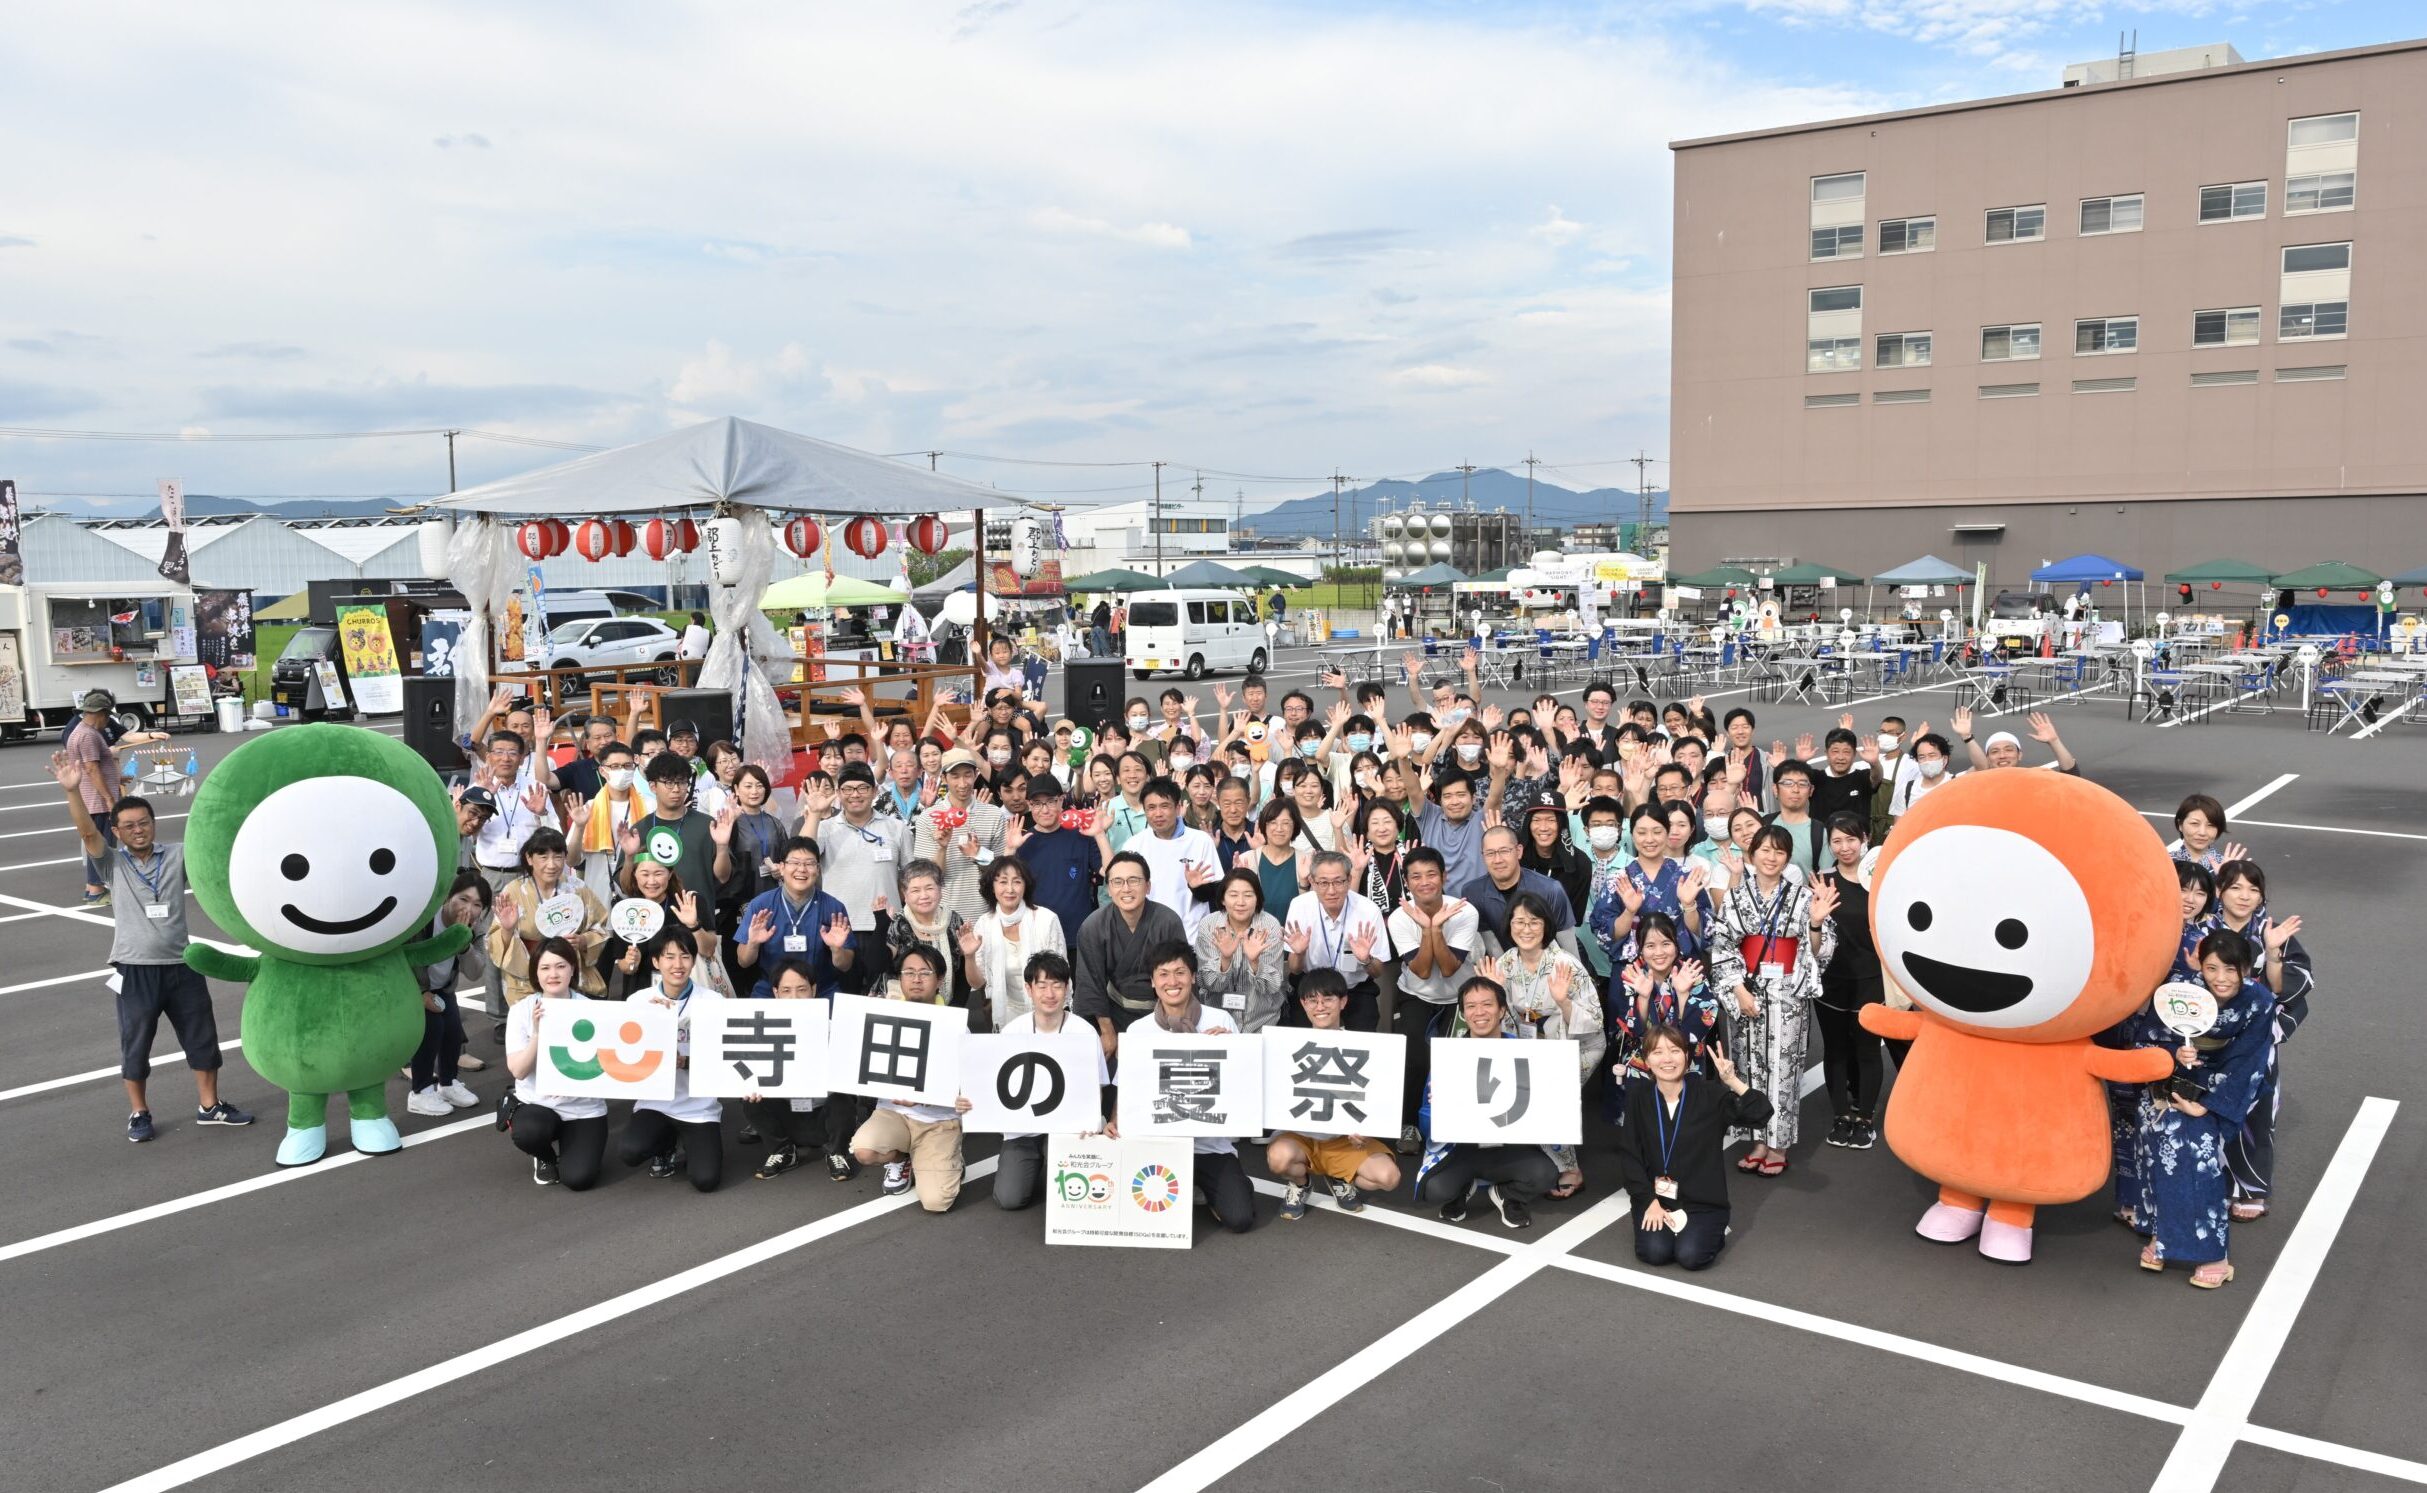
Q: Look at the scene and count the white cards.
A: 8